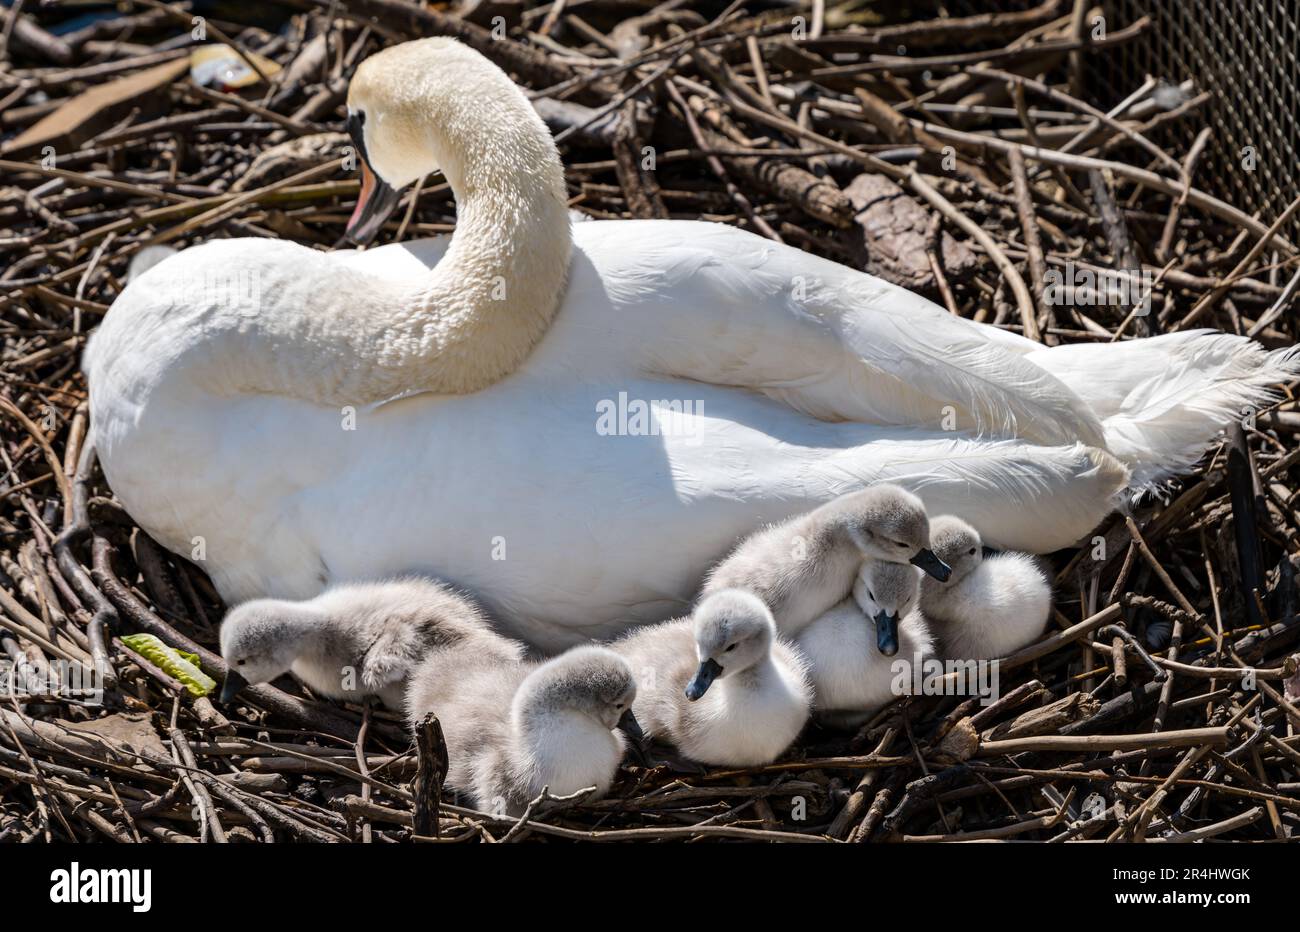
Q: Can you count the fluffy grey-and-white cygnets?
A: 6